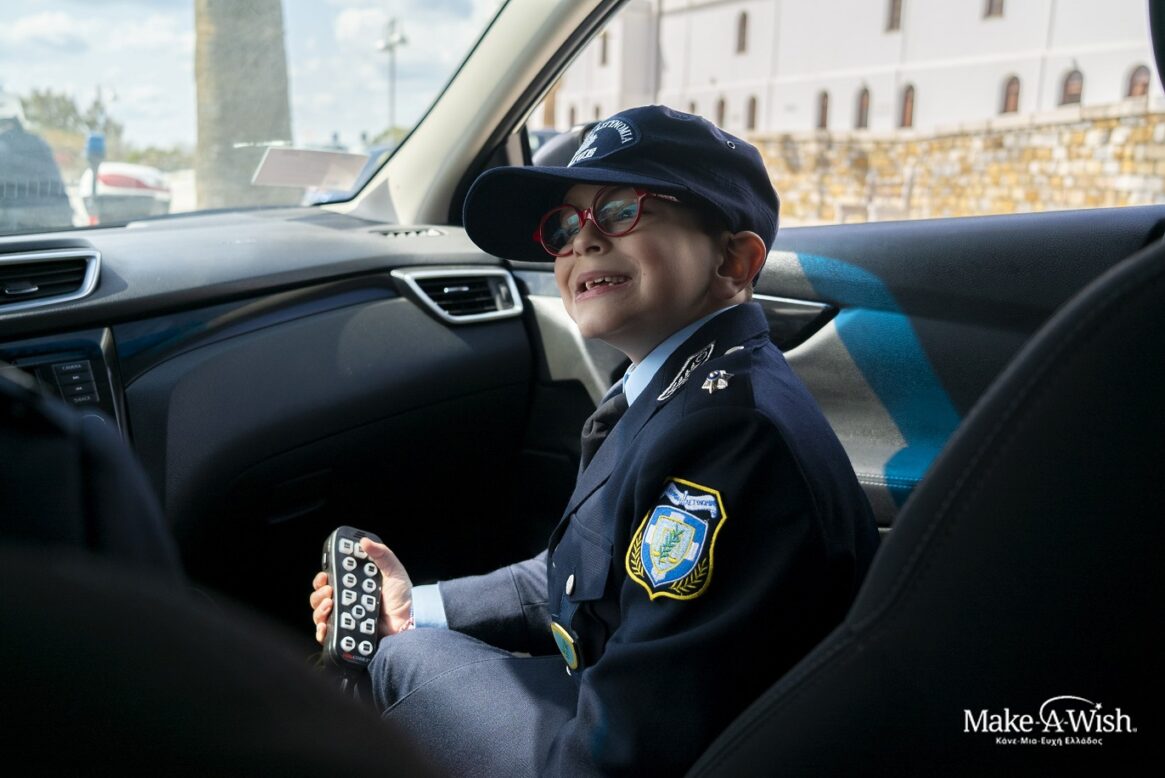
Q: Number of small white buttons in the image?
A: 13